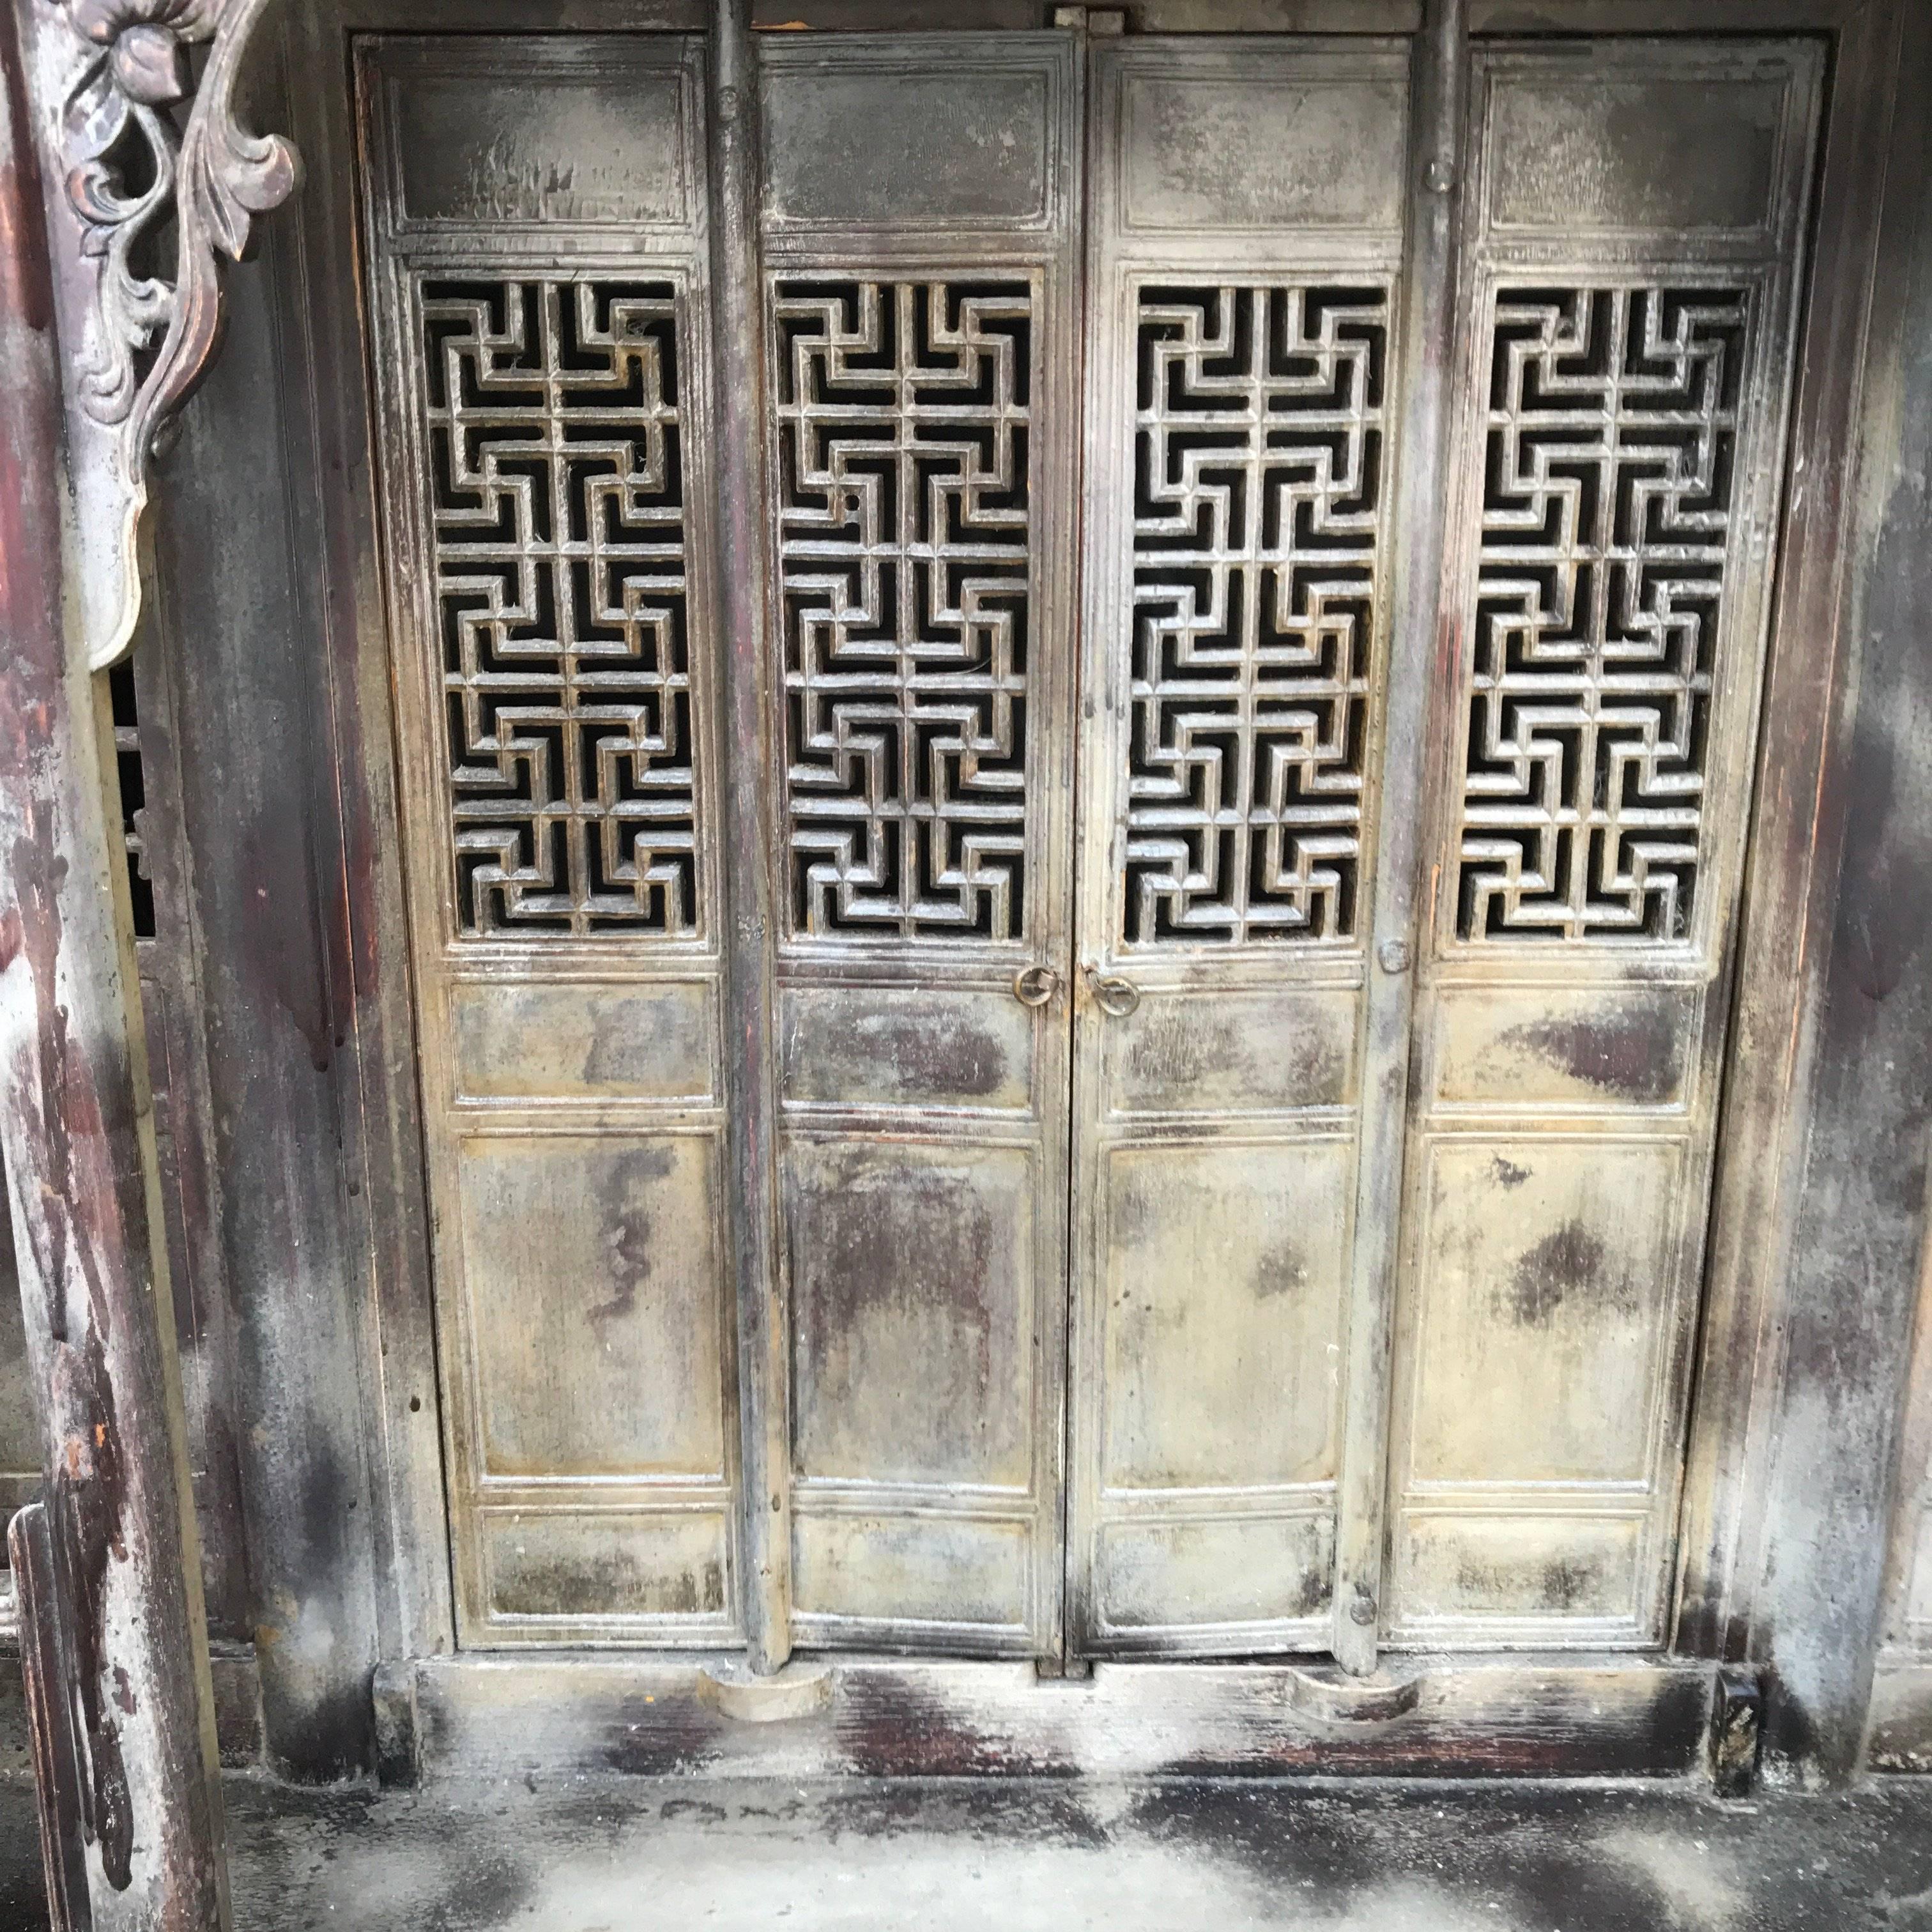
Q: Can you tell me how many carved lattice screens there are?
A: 4